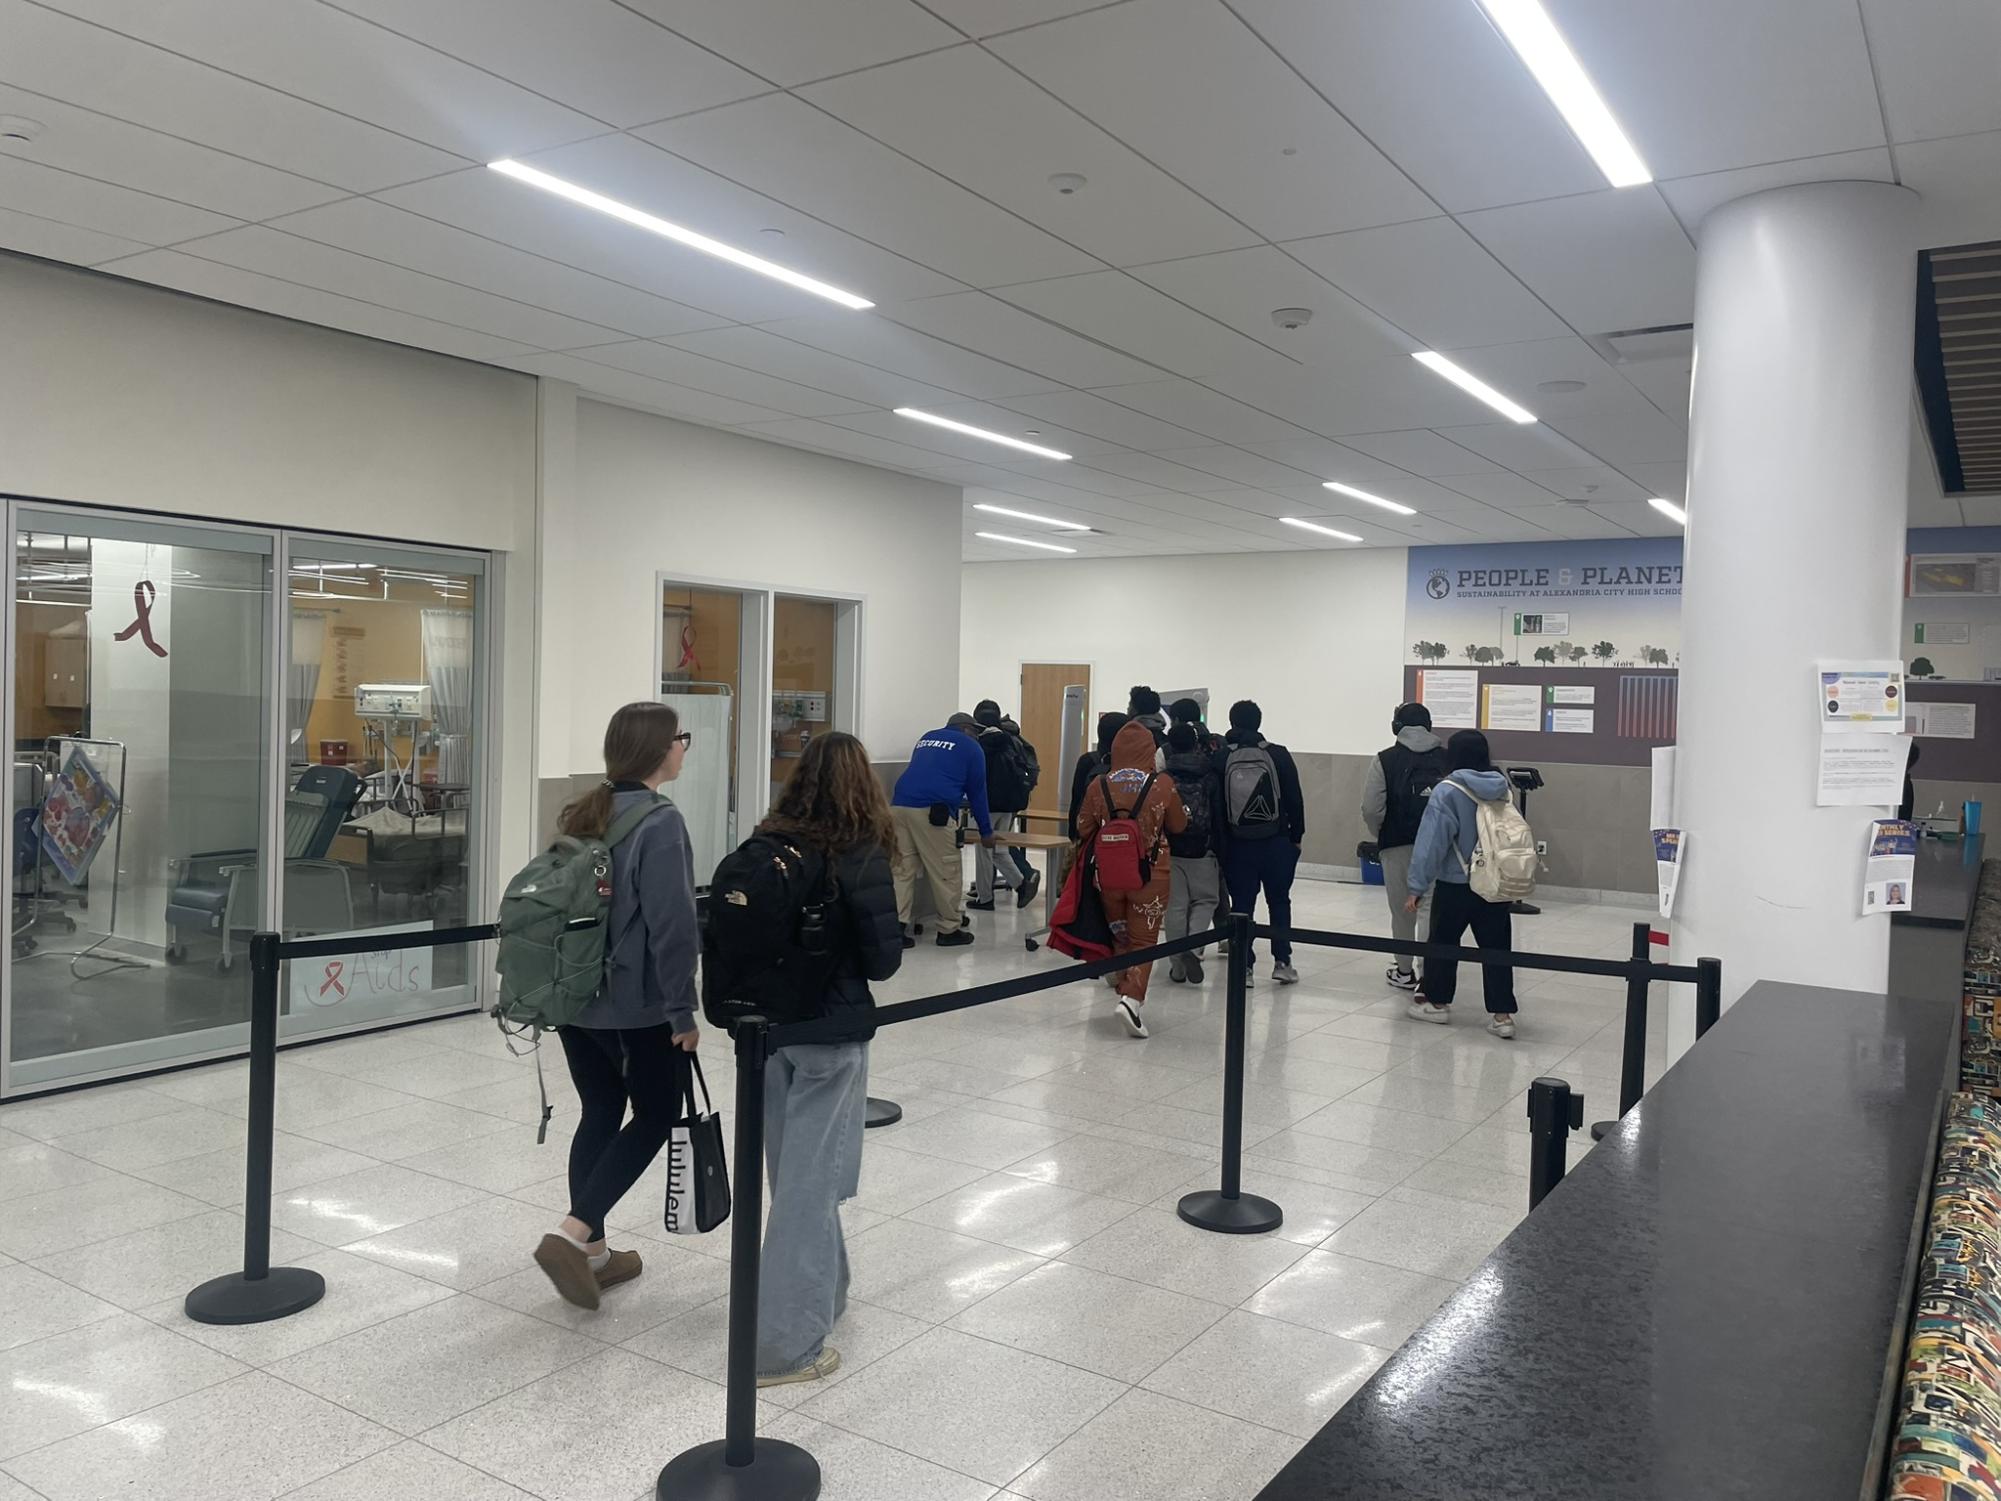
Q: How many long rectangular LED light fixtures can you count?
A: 9